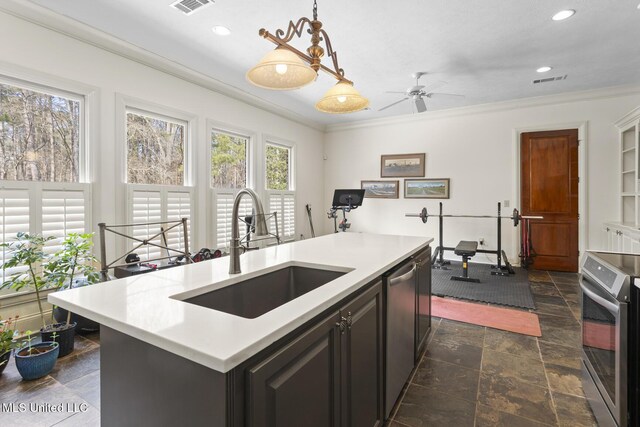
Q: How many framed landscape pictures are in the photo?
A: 3